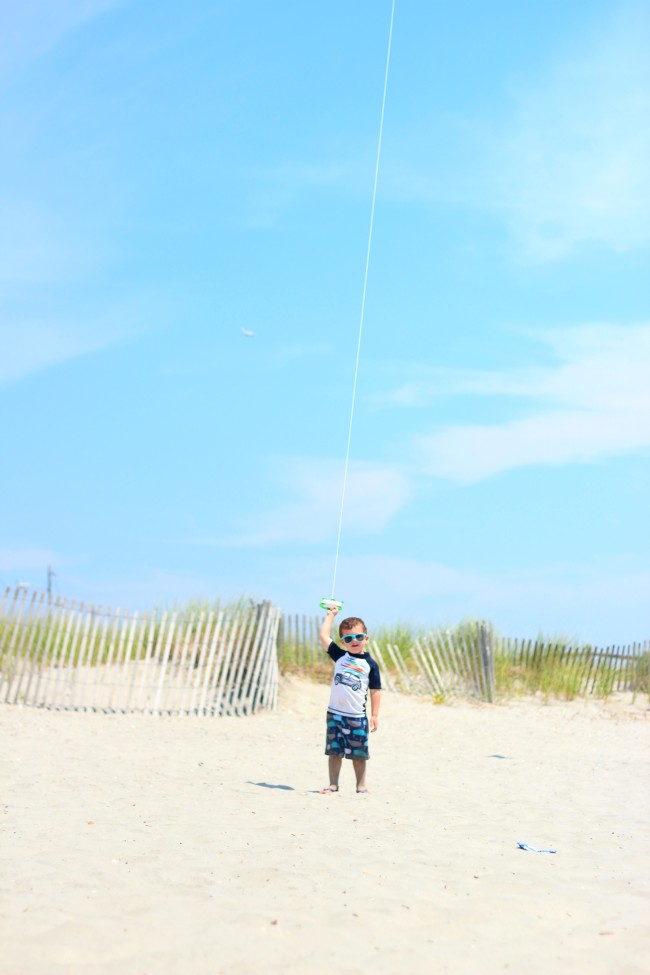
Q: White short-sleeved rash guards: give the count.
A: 1